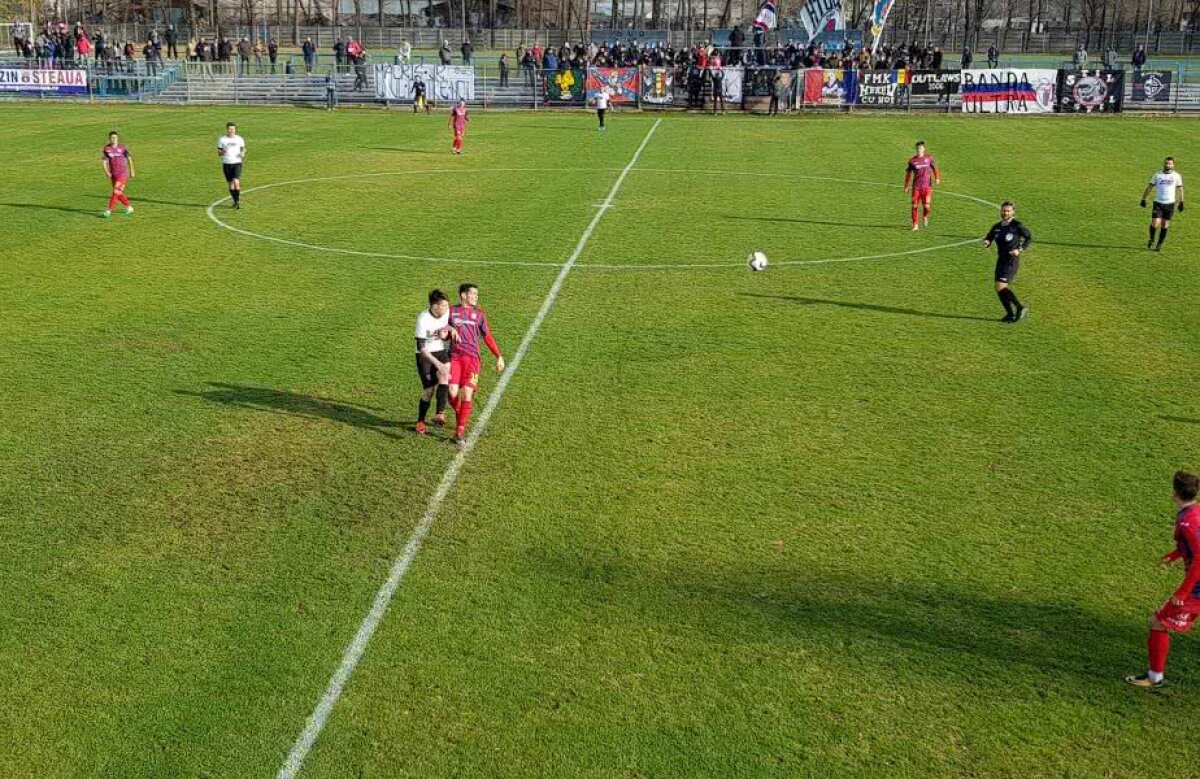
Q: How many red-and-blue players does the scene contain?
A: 5